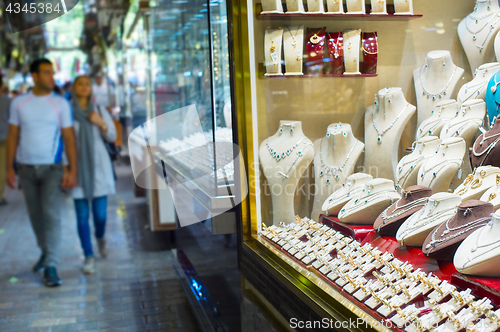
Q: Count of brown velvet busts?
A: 3